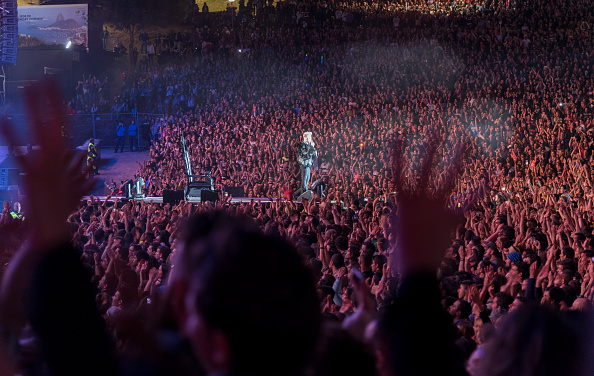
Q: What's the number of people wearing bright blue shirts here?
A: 2